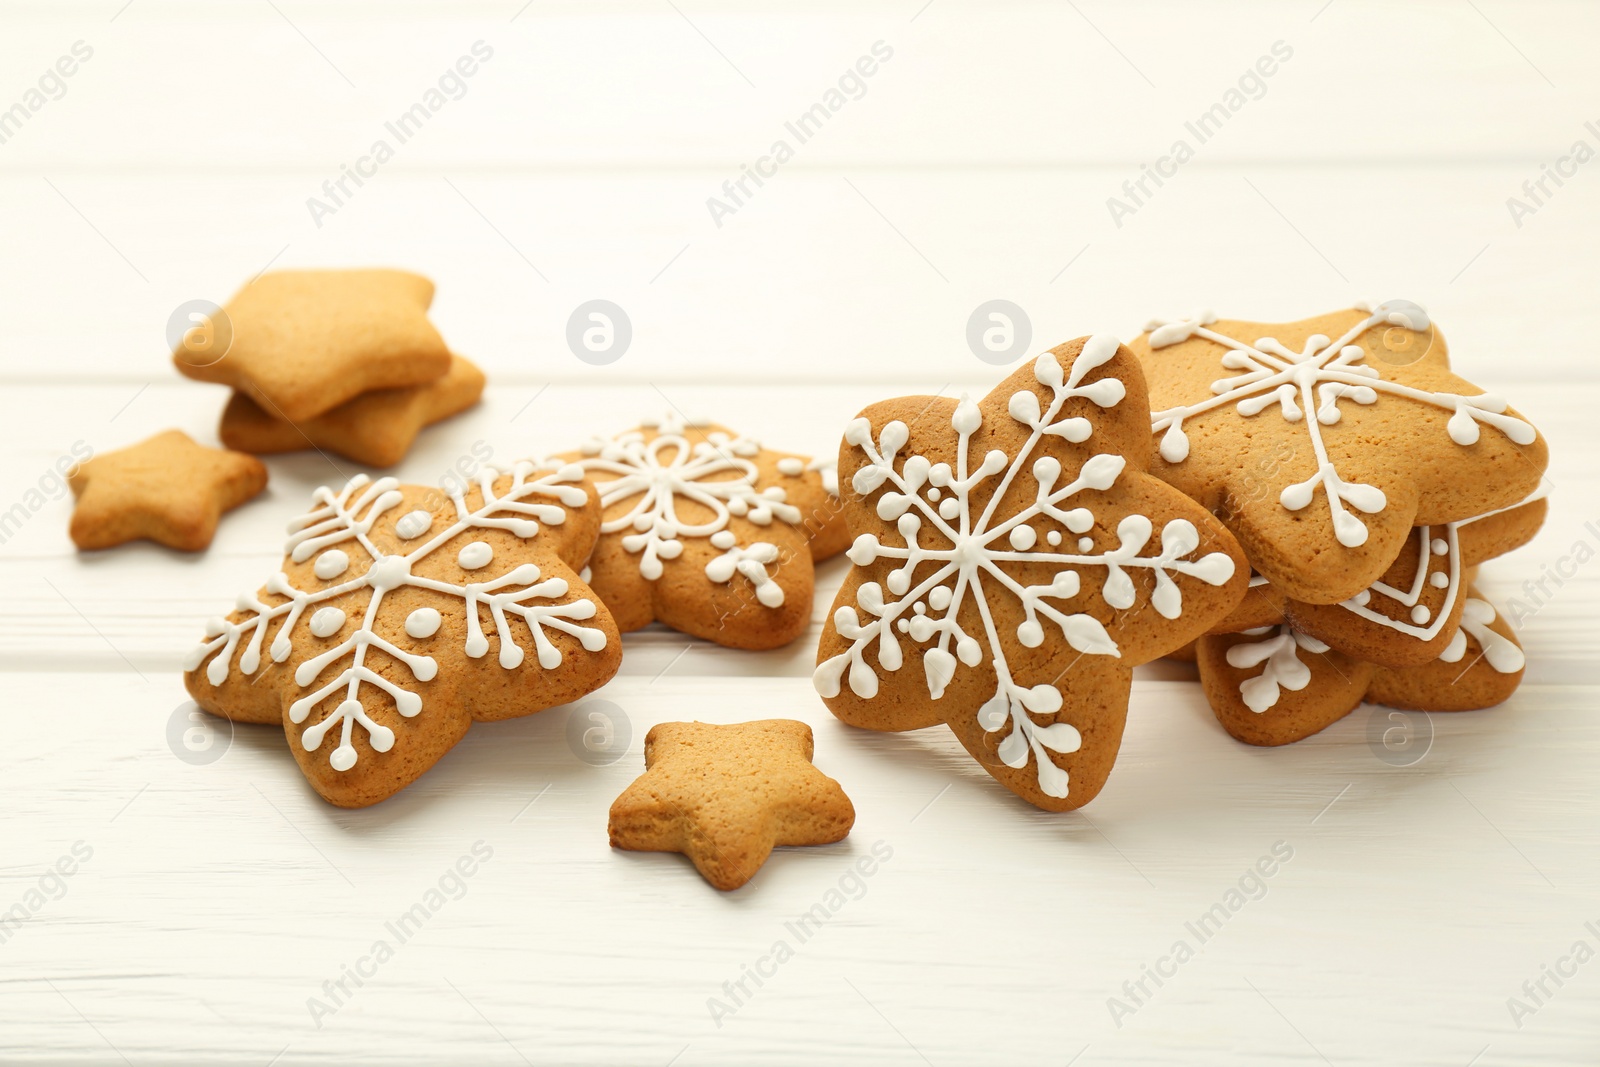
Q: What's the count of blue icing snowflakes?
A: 0